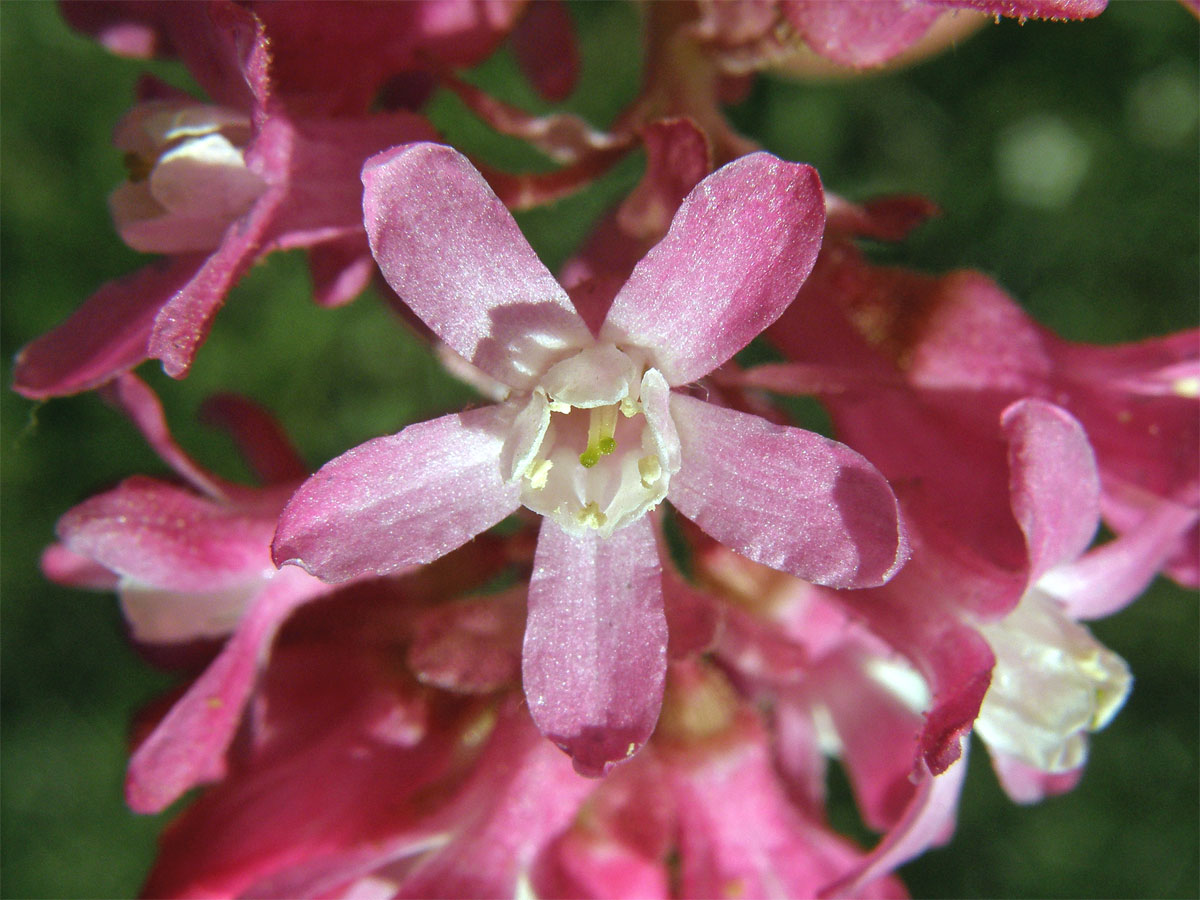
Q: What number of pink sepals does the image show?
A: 5